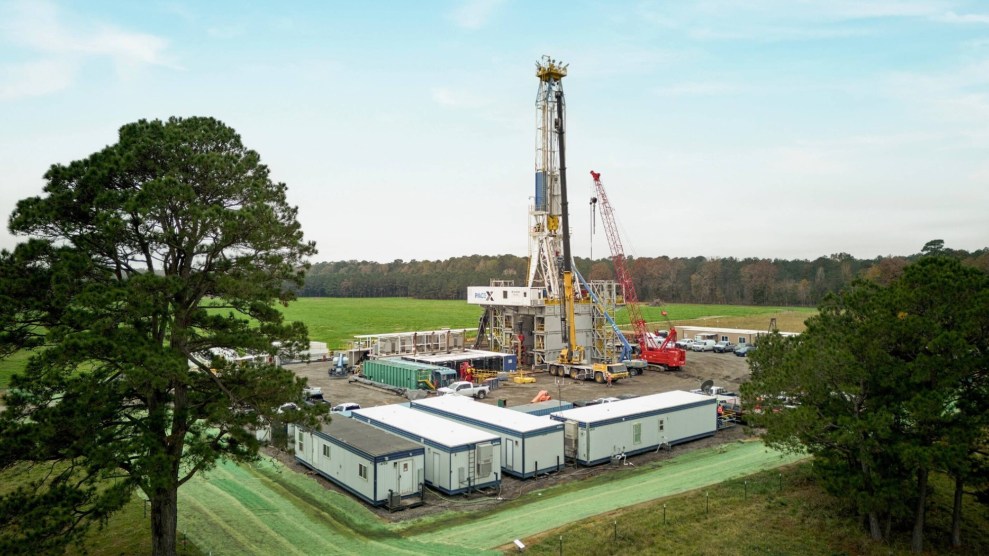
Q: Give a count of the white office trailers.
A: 4